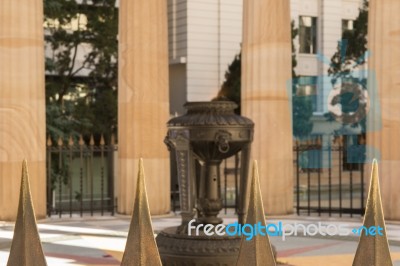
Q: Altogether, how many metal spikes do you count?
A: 4